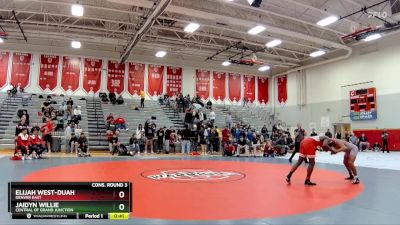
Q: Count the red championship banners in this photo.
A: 15